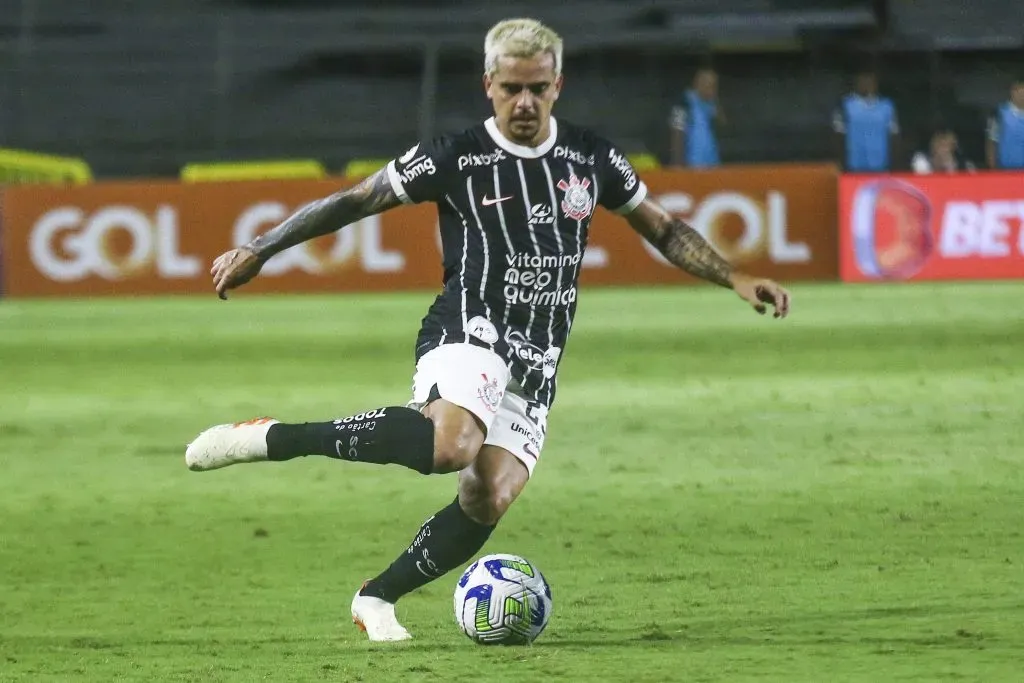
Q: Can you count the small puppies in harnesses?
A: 0